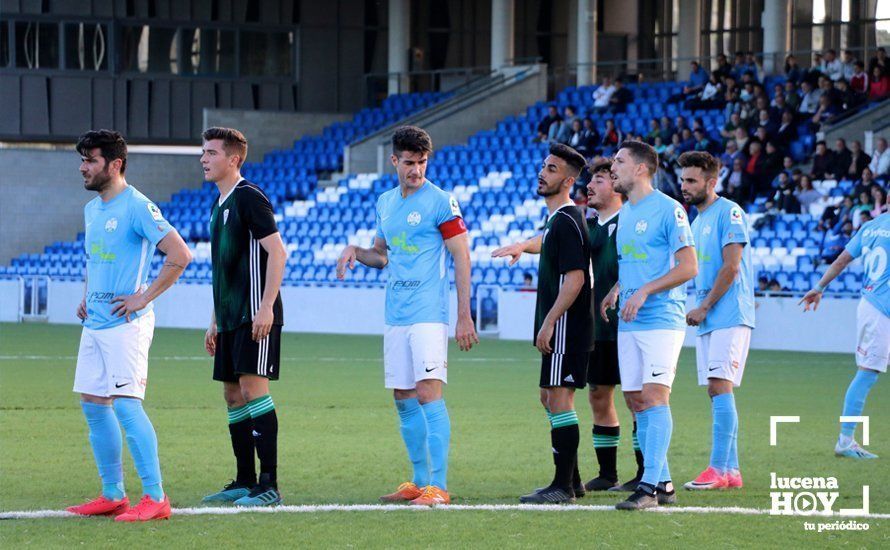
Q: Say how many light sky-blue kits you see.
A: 5